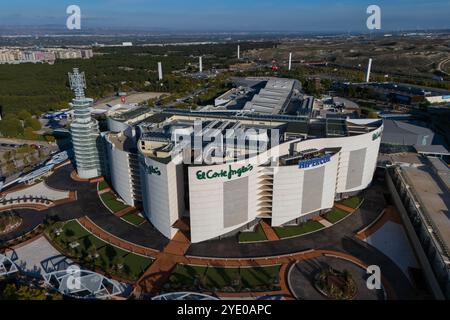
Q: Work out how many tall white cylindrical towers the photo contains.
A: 5